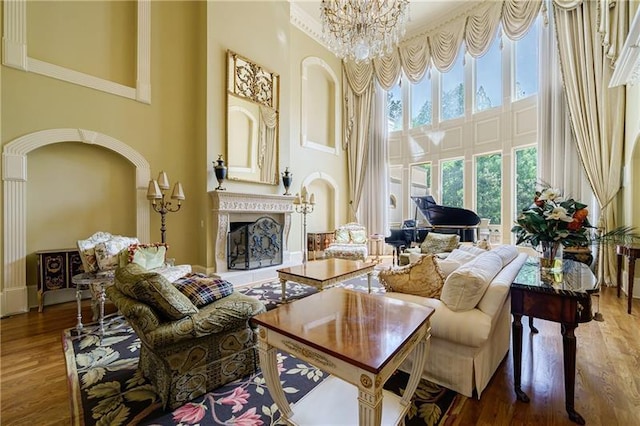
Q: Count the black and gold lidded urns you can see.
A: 2